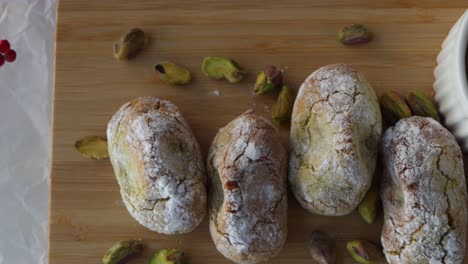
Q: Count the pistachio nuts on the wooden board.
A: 14